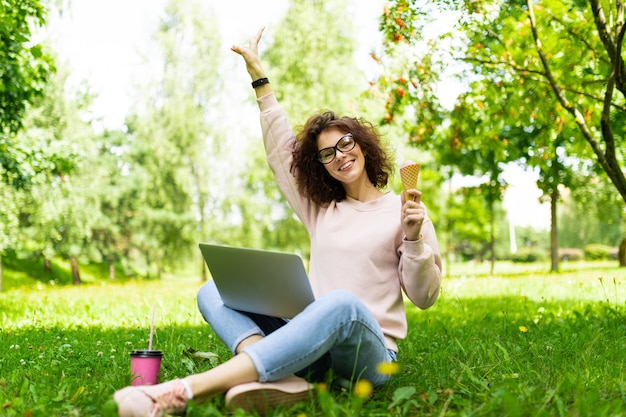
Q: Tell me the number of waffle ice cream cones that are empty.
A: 0